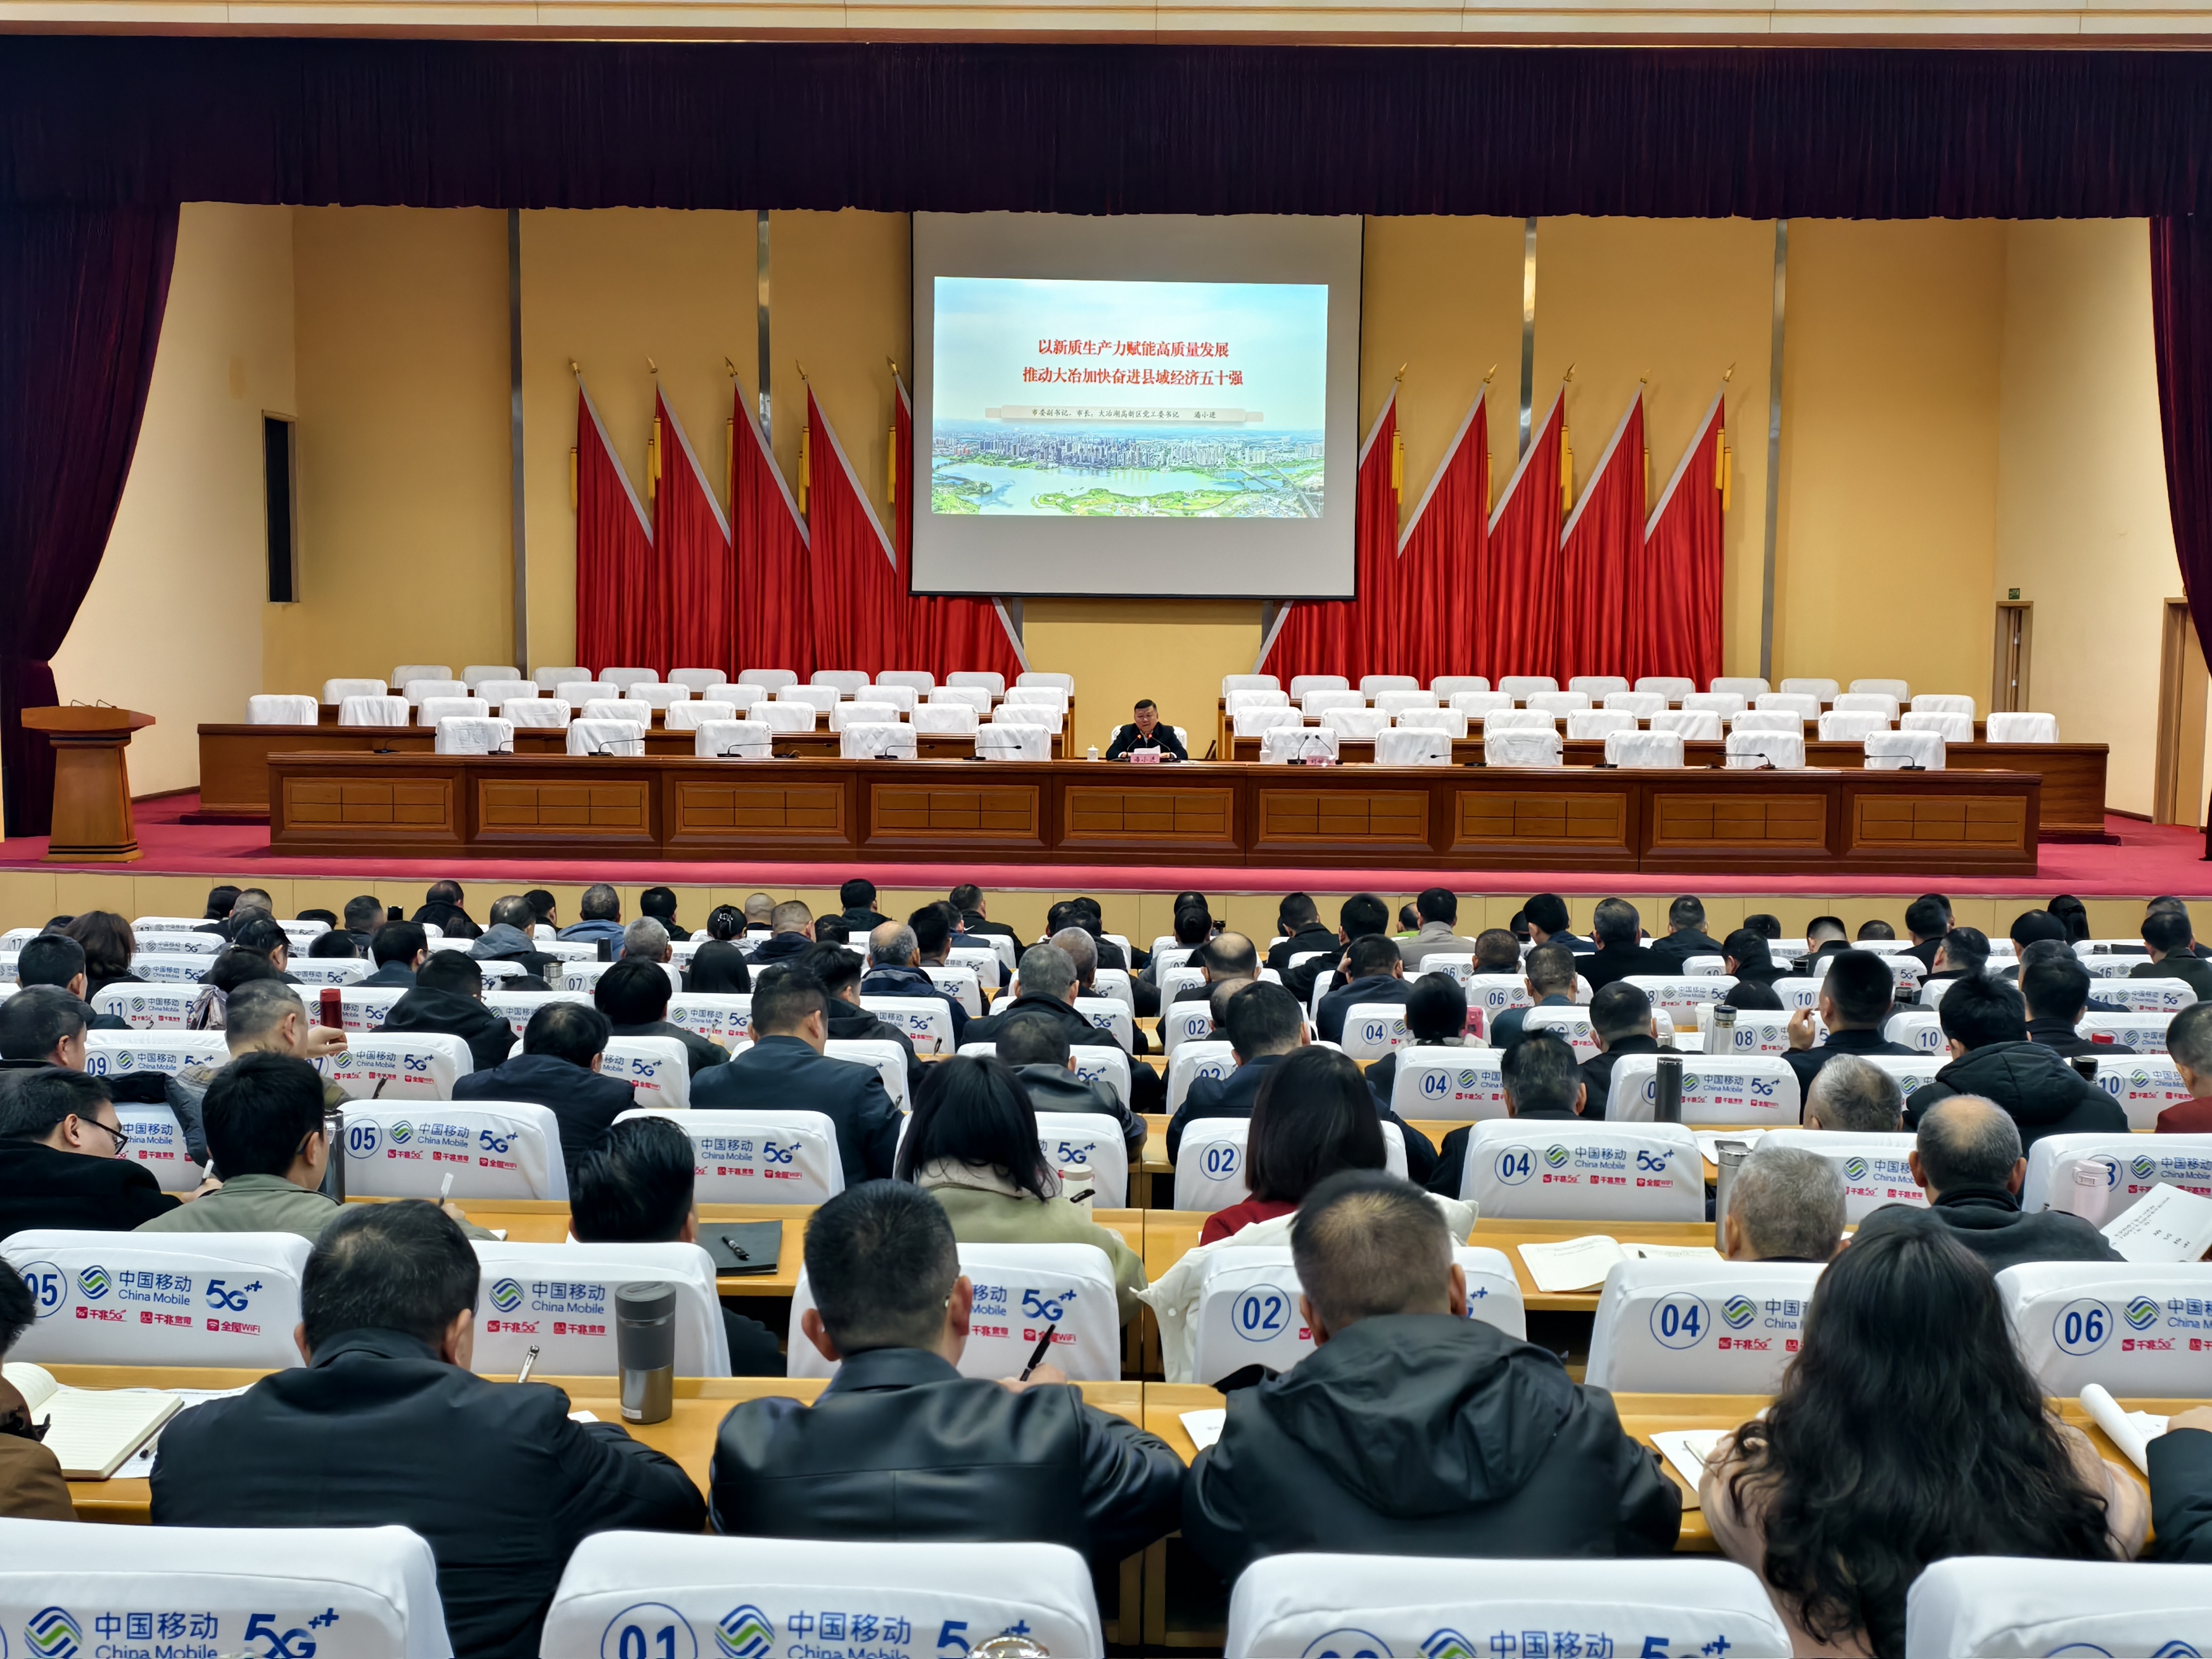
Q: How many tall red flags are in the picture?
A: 10